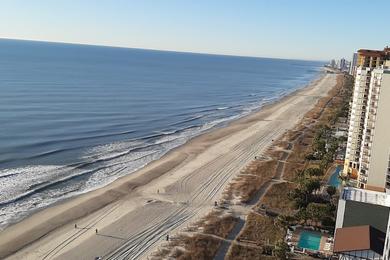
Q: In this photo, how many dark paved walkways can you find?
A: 1